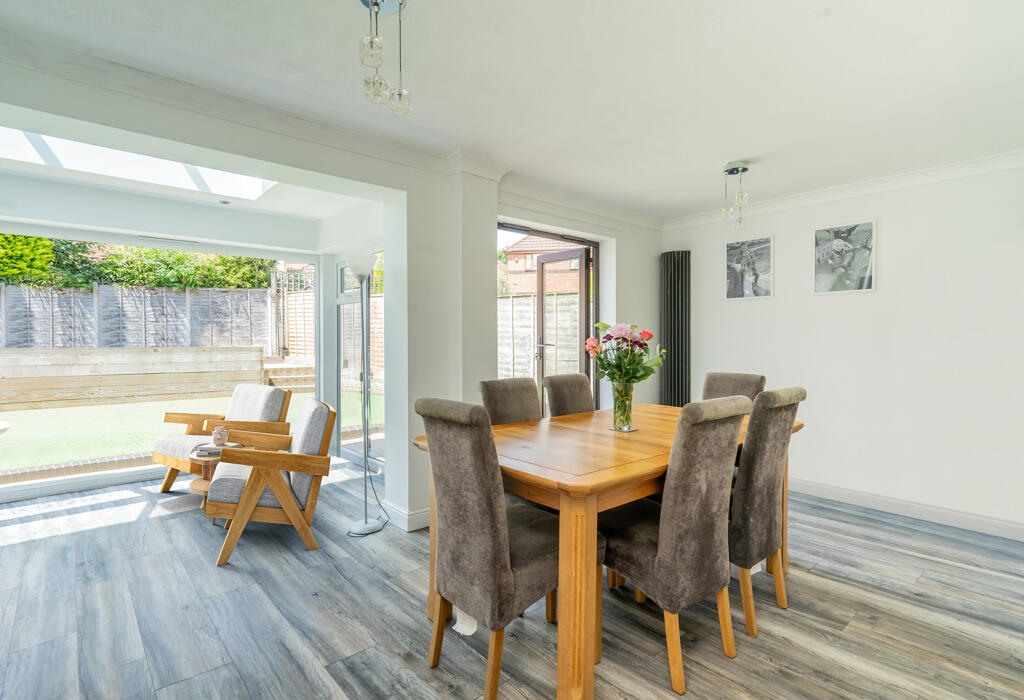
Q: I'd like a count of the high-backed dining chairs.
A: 6